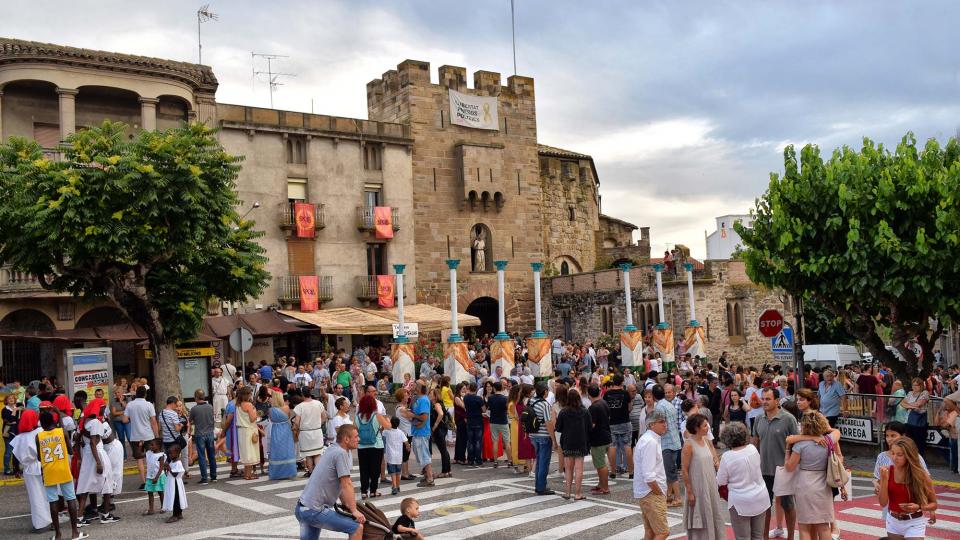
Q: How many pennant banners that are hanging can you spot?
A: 4